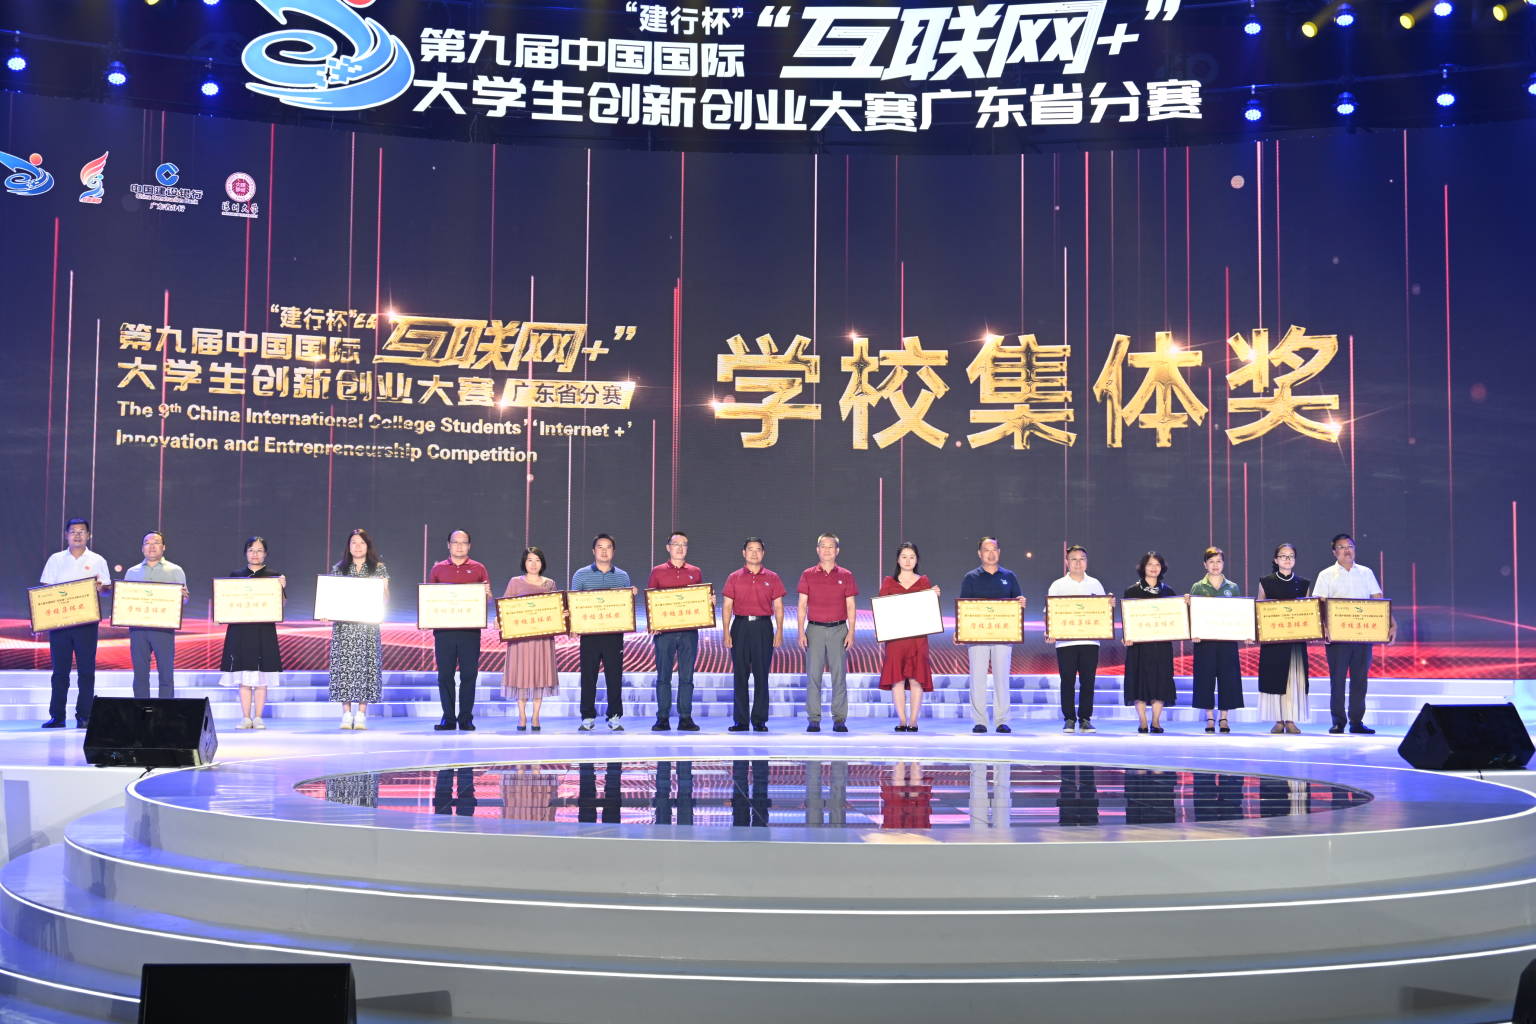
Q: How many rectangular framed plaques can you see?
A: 15